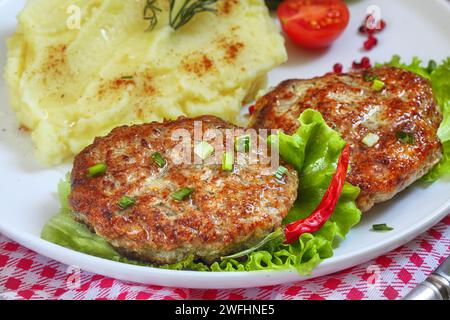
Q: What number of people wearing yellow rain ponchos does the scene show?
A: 0